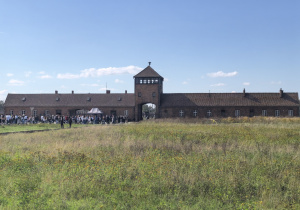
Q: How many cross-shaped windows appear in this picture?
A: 3